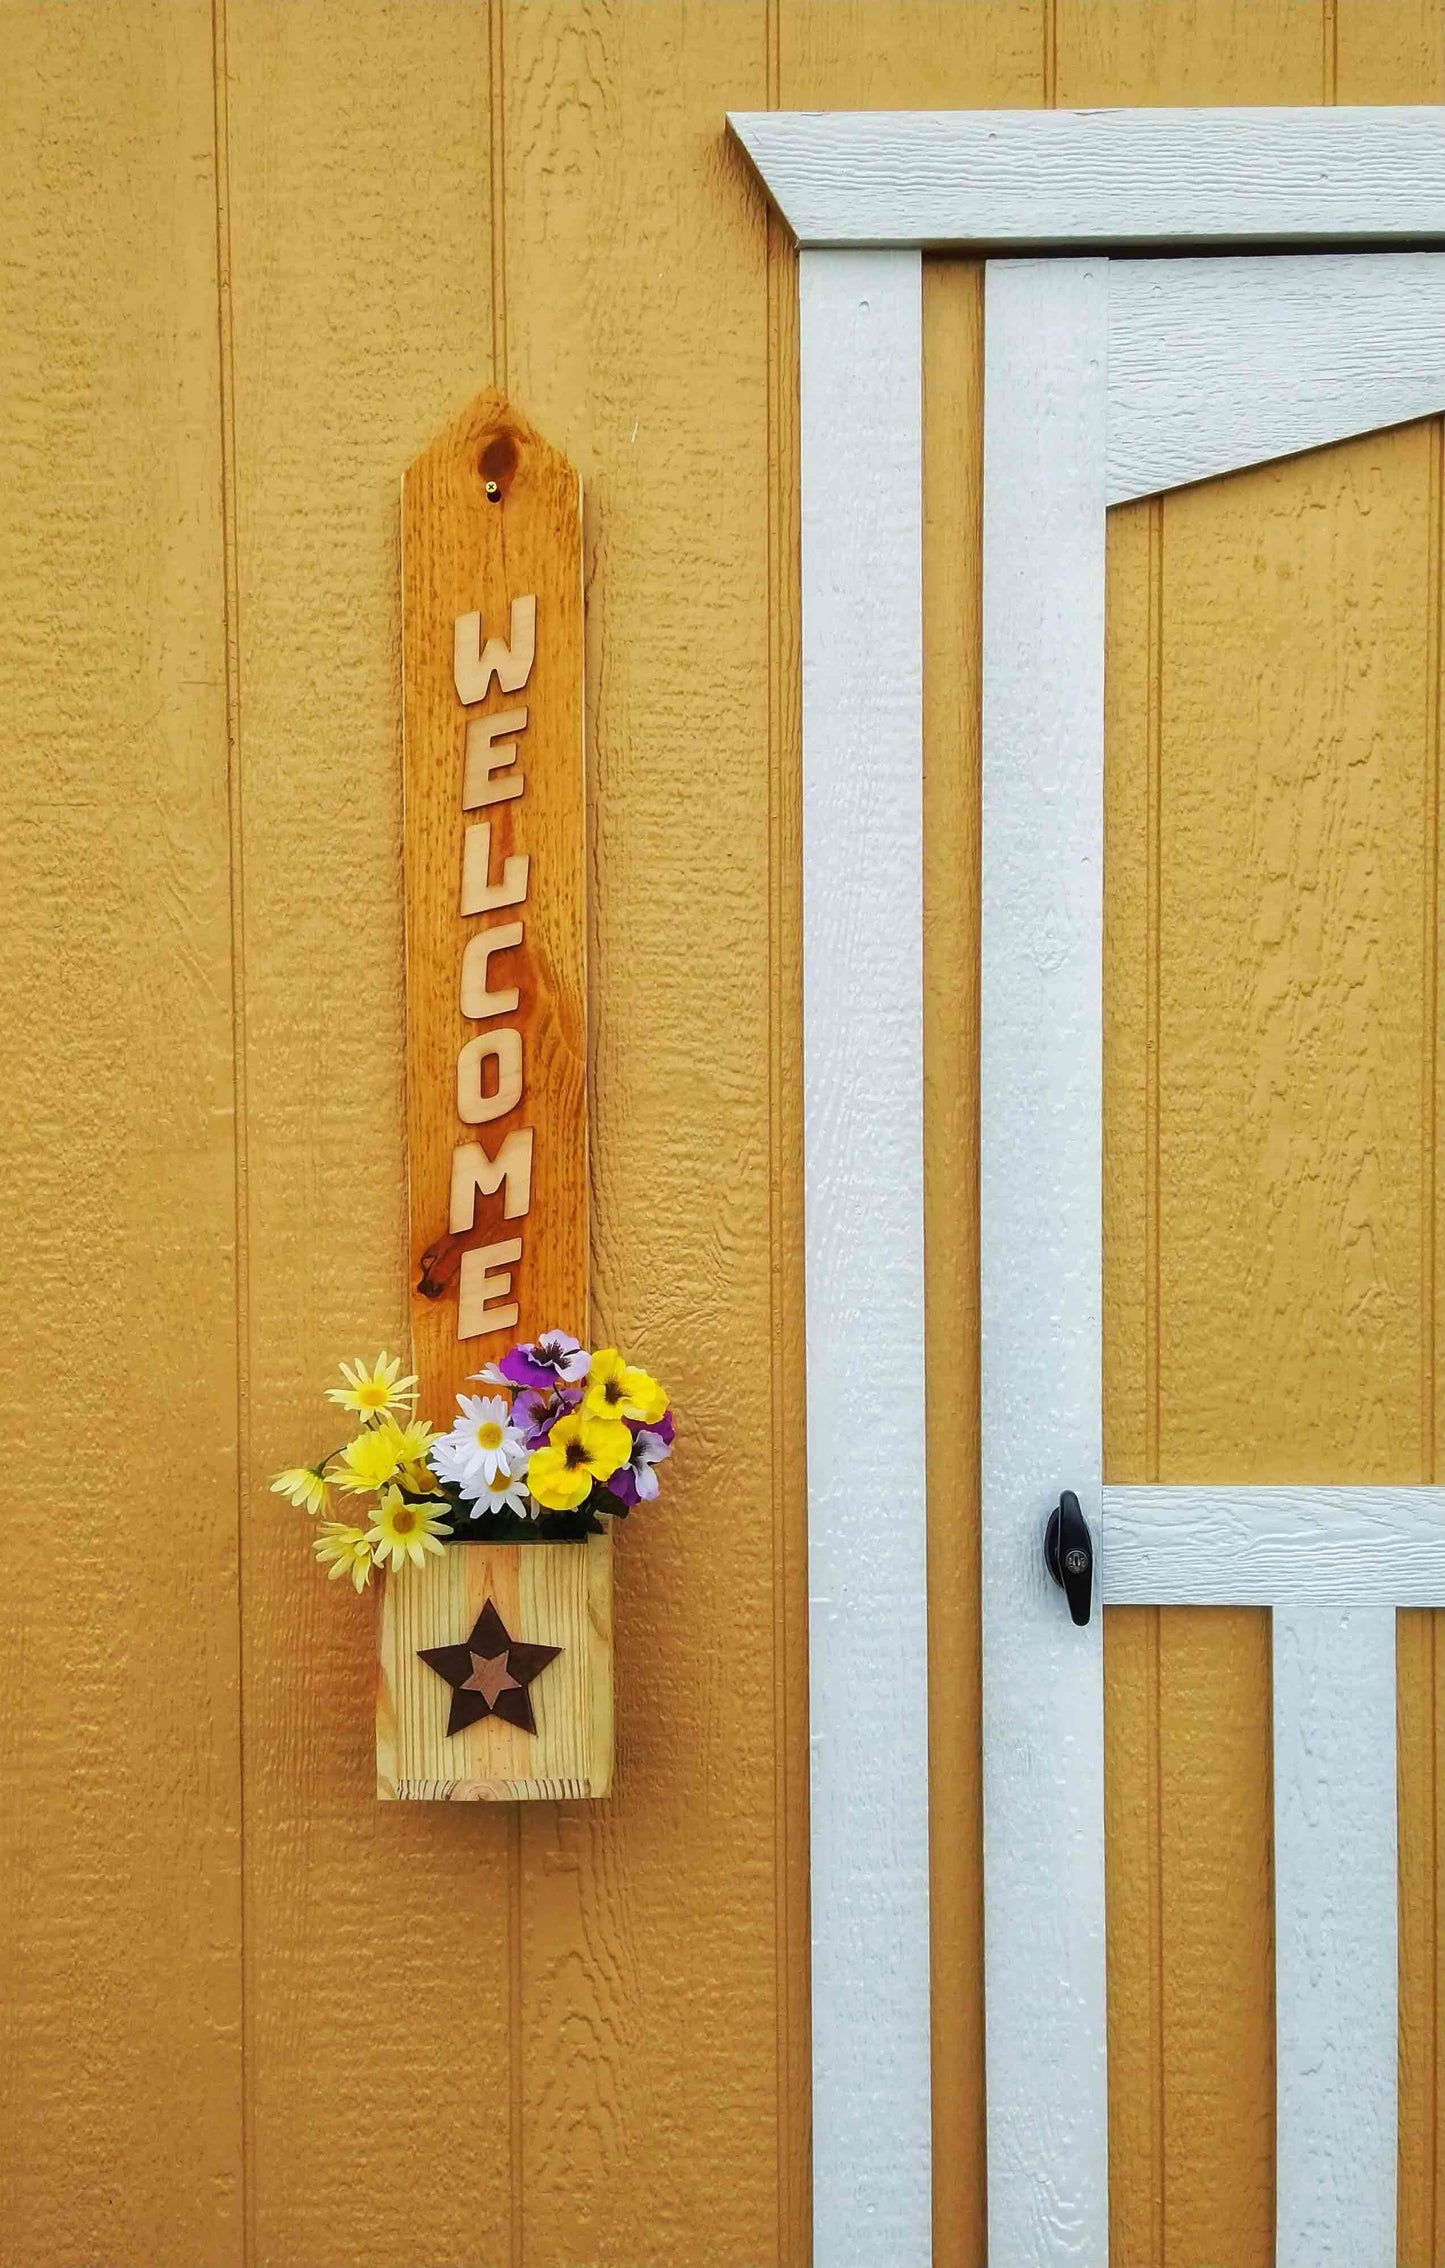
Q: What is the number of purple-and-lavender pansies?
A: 3